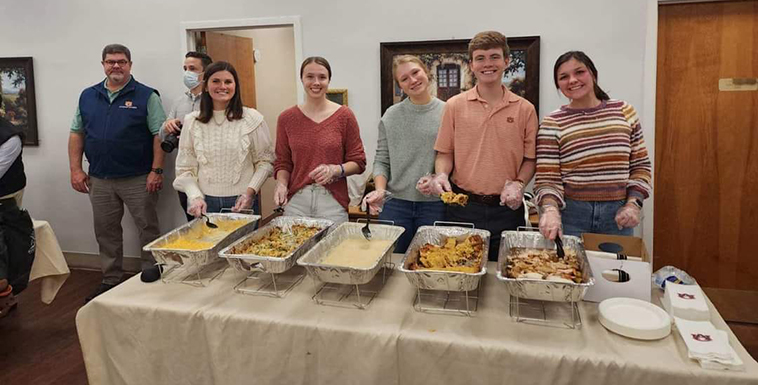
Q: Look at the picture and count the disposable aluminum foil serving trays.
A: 5